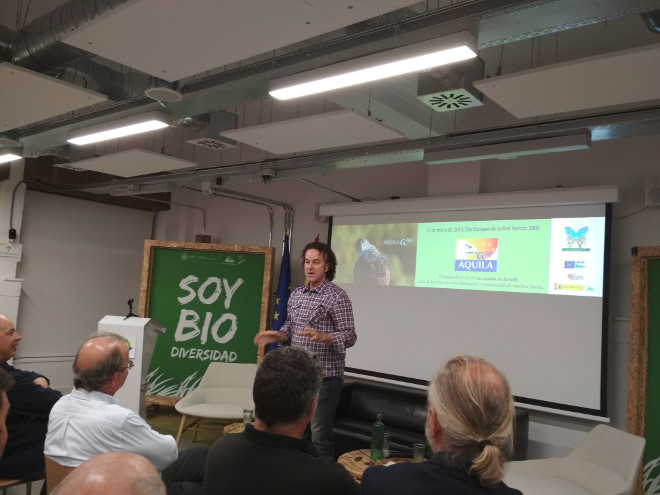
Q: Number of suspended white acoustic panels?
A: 5